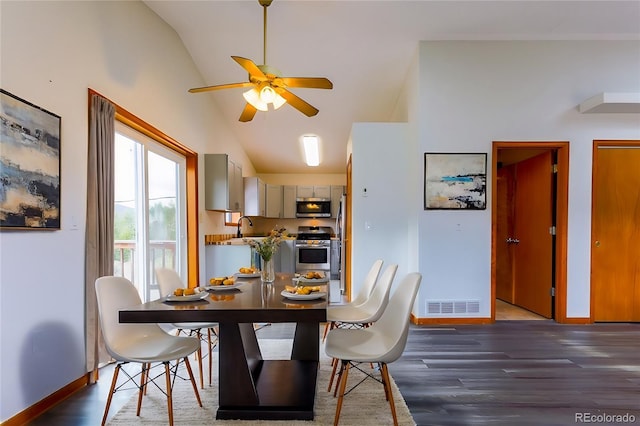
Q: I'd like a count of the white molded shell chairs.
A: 5